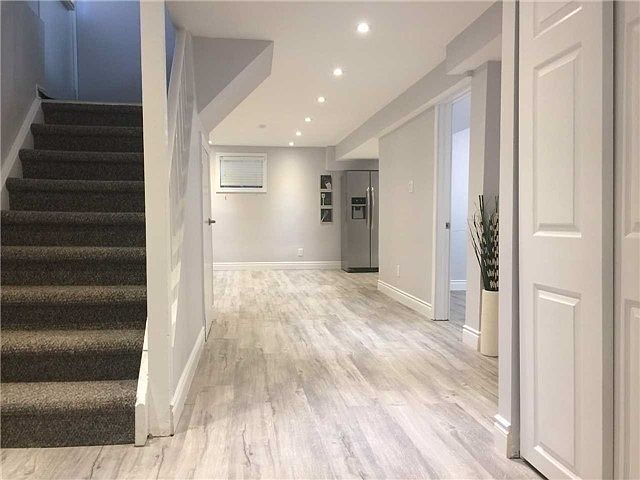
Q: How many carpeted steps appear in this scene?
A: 9